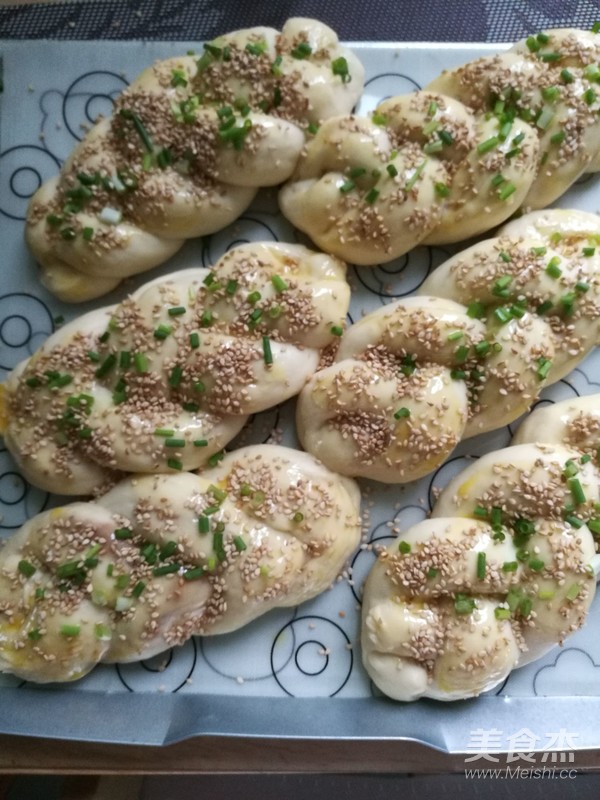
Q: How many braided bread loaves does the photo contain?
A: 6